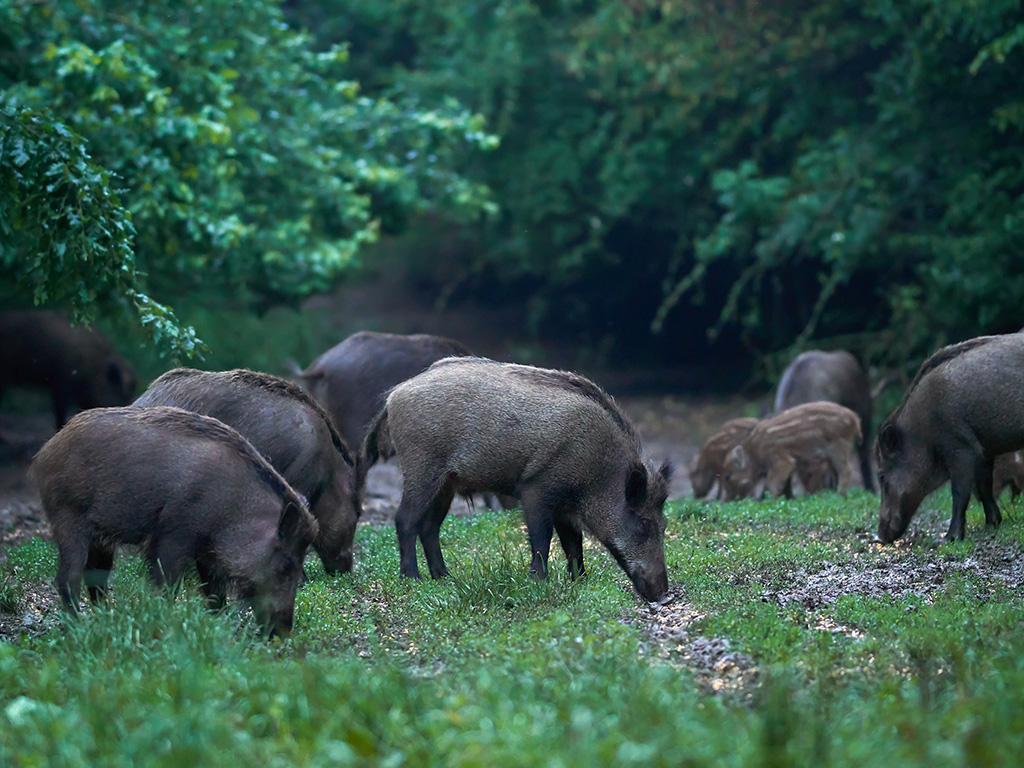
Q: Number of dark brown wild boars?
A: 7